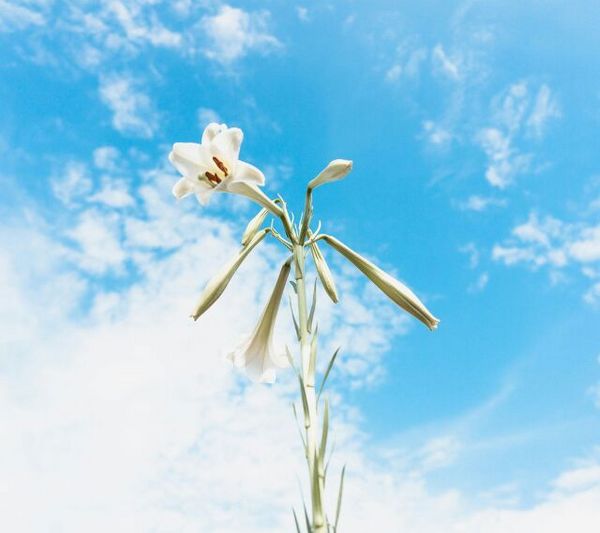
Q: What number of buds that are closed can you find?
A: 5